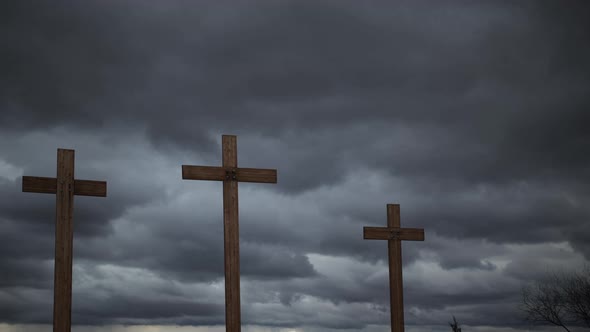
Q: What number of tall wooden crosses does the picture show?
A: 3